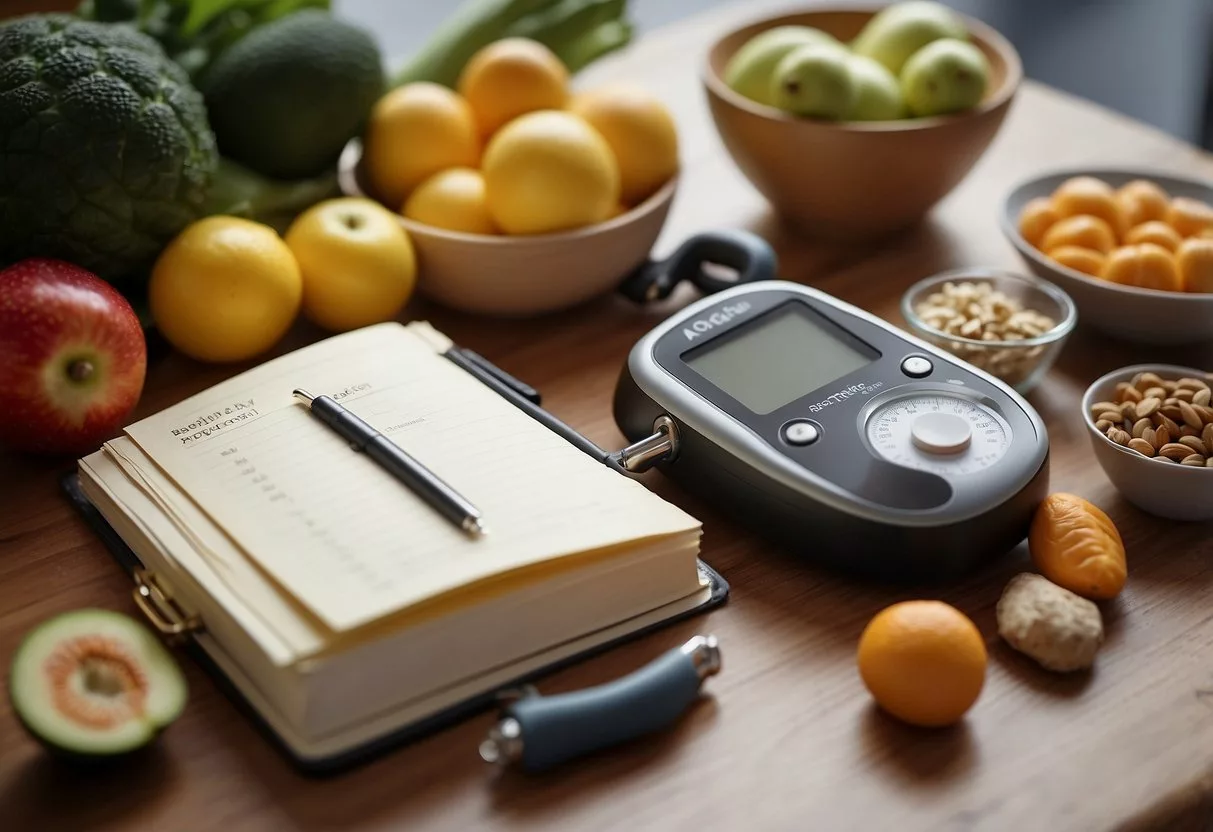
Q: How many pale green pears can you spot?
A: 5